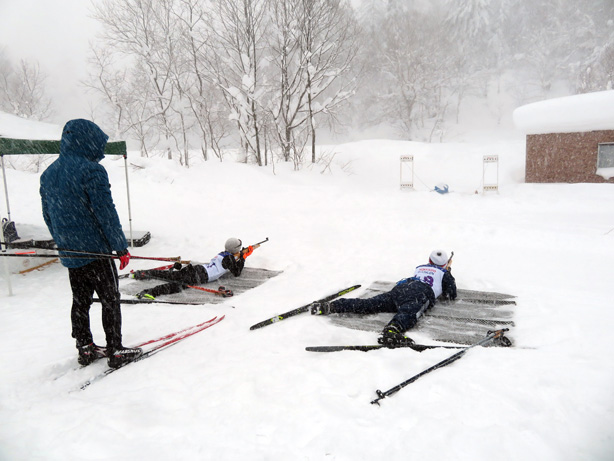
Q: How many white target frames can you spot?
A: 2